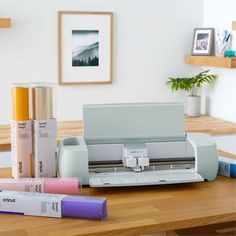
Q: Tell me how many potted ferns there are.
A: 1